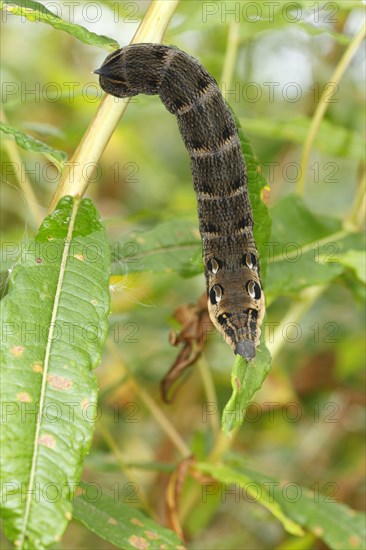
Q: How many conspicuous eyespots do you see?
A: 4